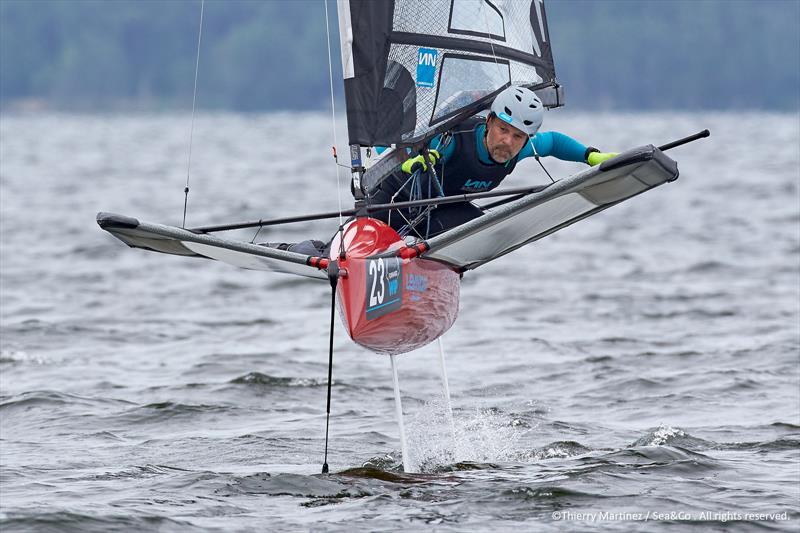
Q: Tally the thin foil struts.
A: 2